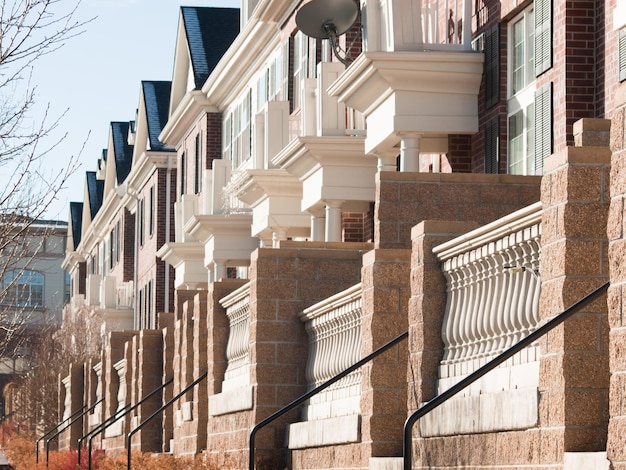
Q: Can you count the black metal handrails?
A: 7